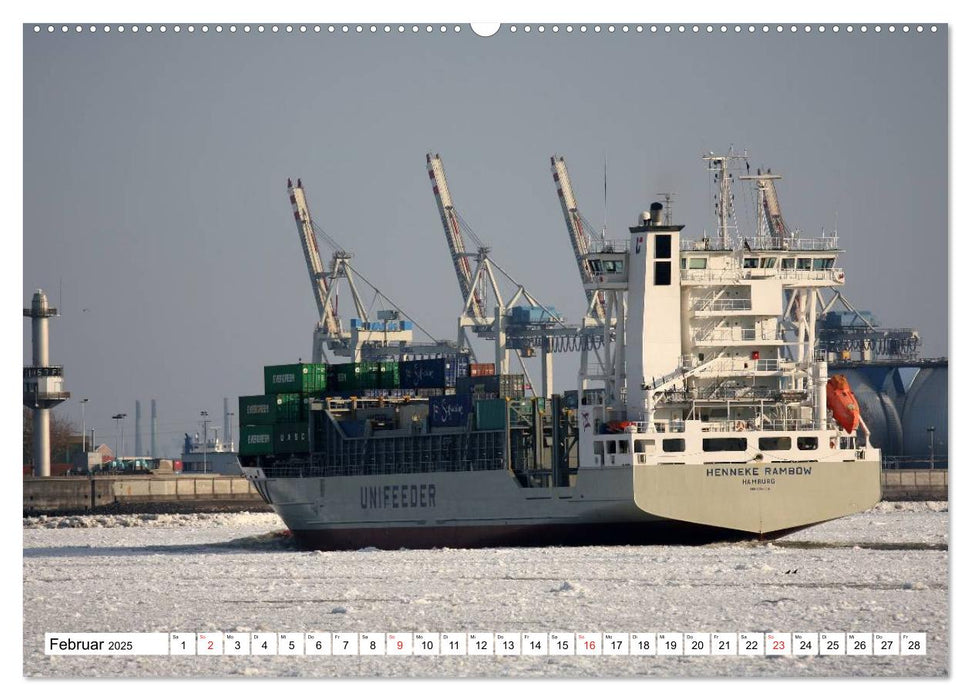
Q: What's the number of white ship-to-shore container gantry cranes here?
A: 4